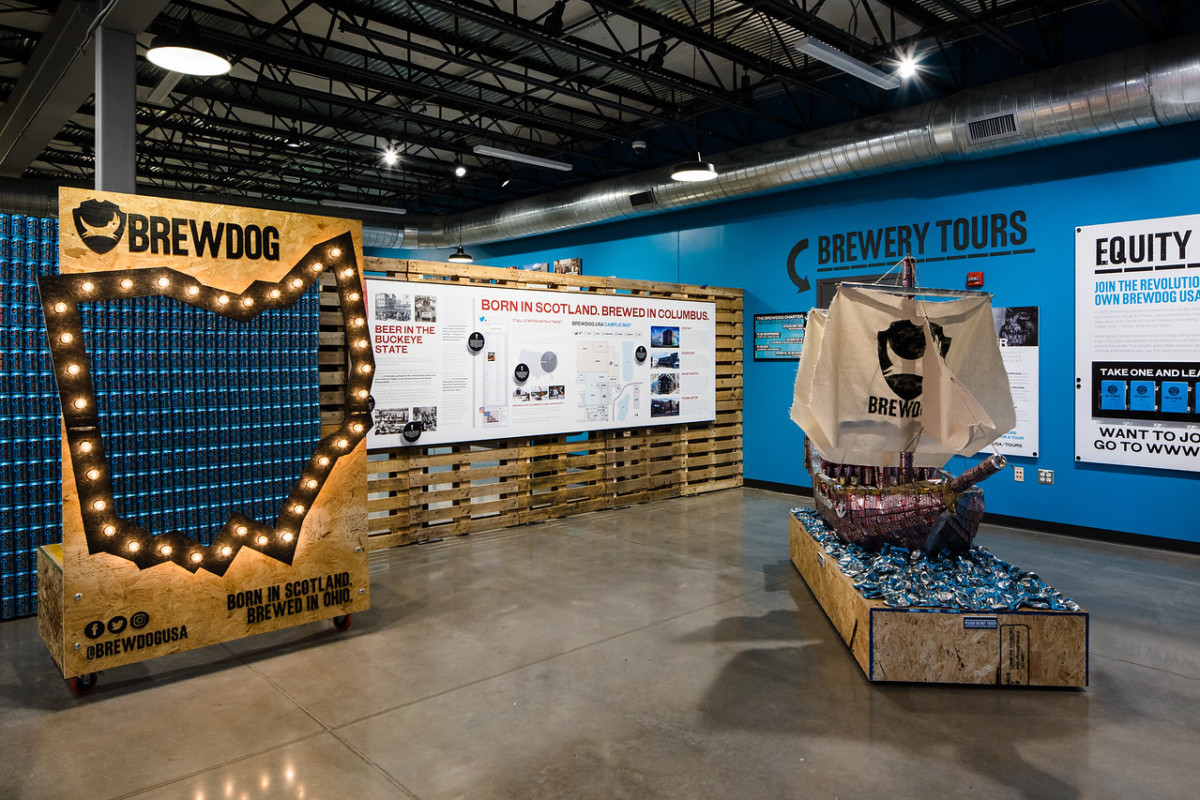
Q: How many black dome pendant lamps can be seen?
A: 3